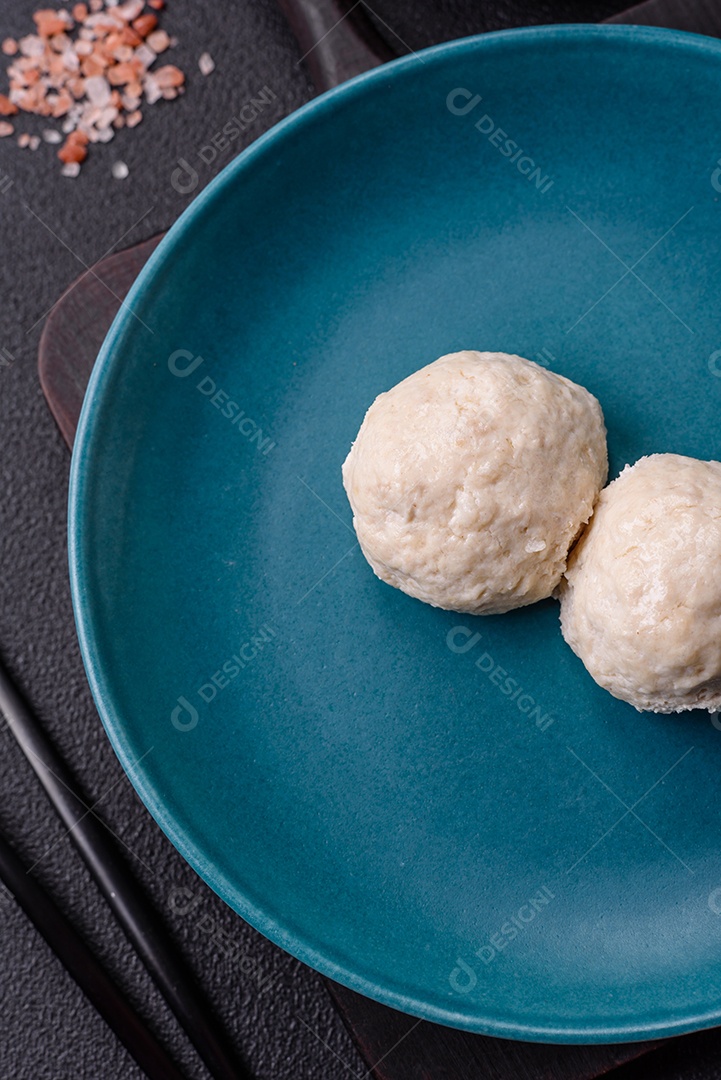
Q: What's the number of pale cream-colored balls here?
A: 2